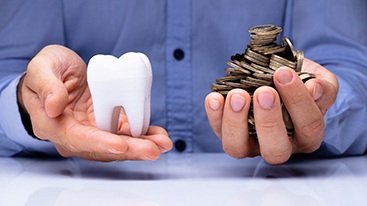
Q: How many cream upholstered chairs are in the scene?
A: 0